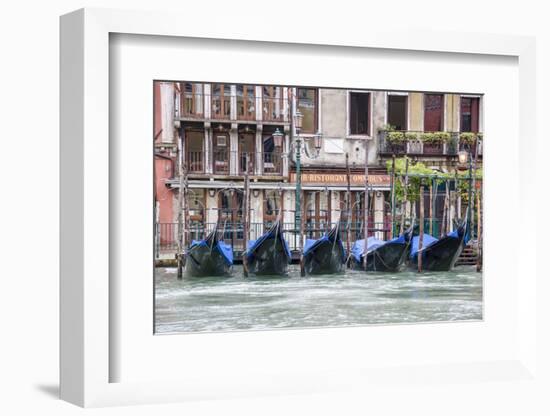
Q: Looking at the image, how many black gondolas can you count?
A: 5